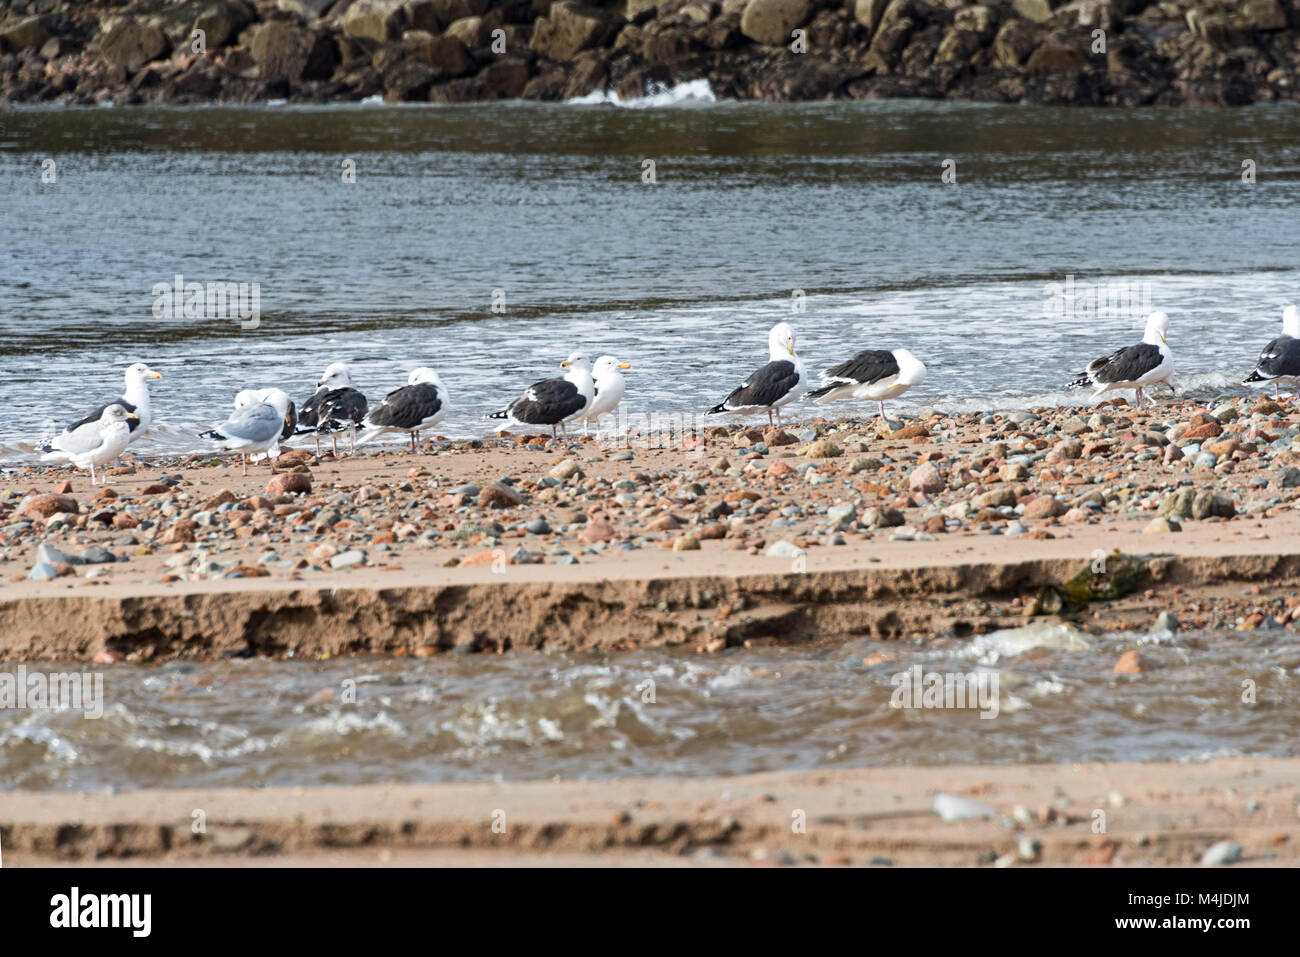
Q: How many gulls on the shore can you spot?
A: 12